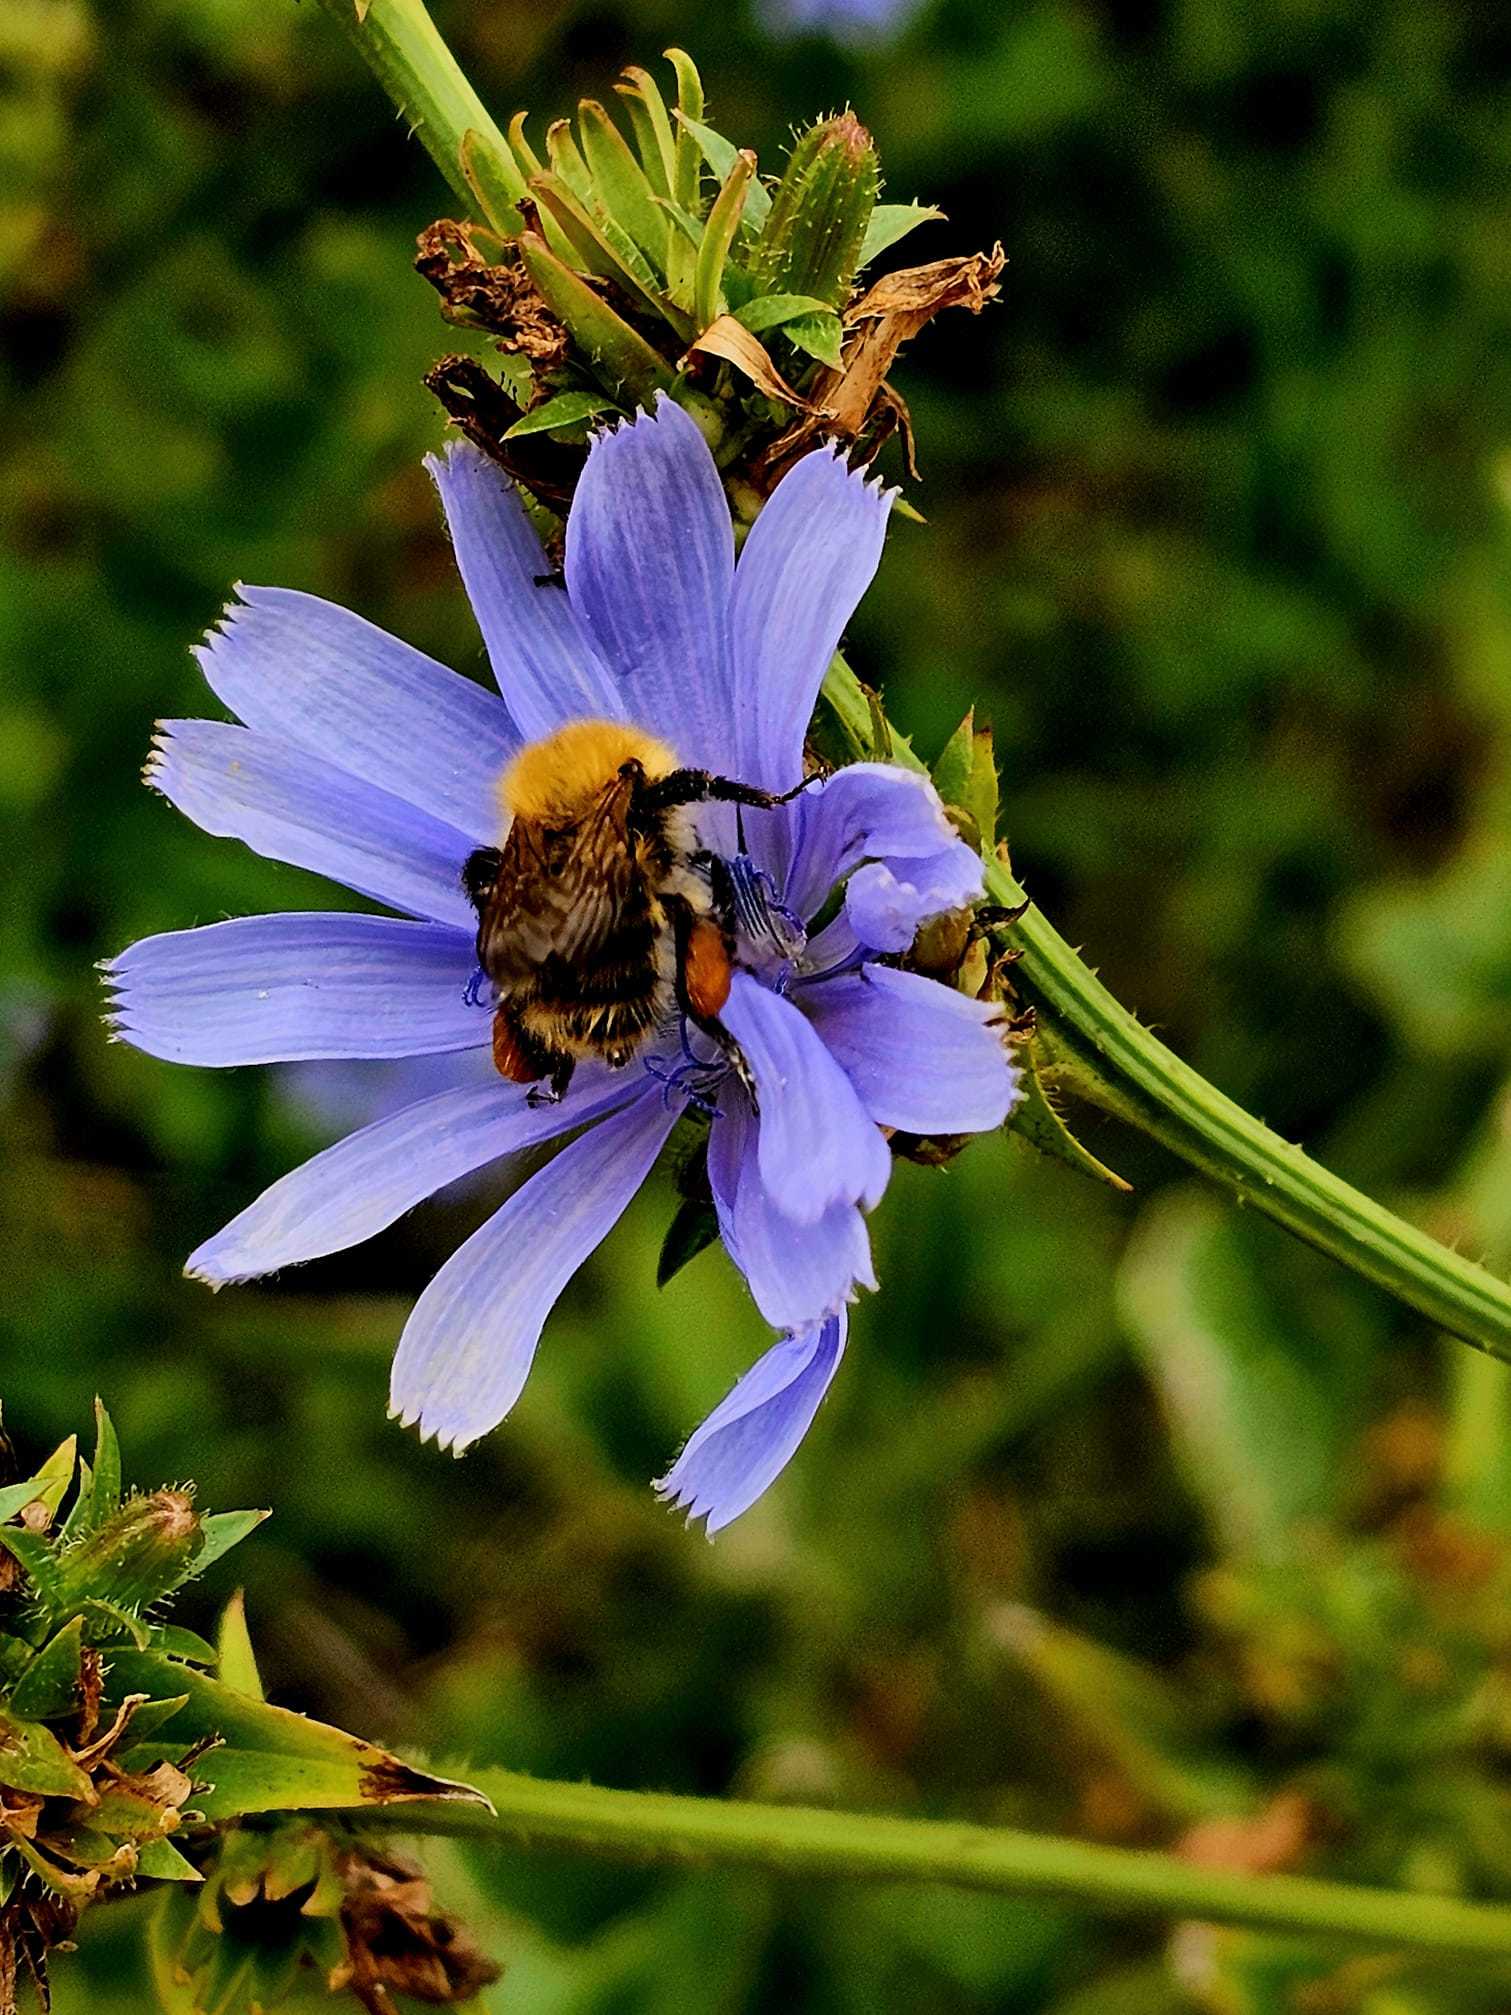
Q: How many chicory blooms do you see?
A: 1